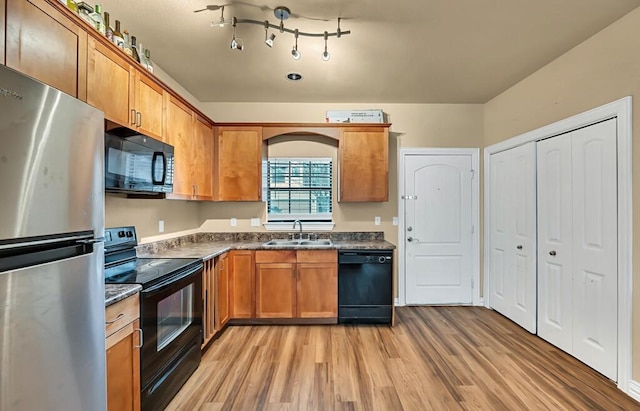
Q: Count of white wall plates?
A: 5